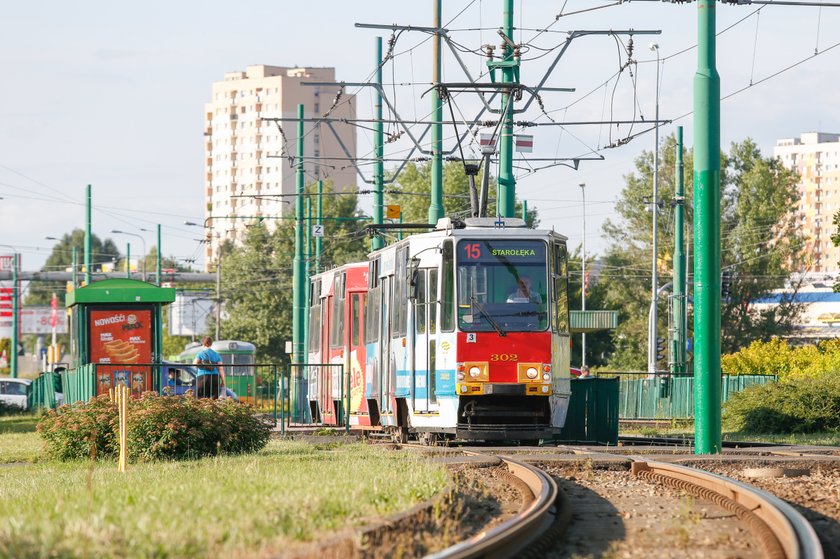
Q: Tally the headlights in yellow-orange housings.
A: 2